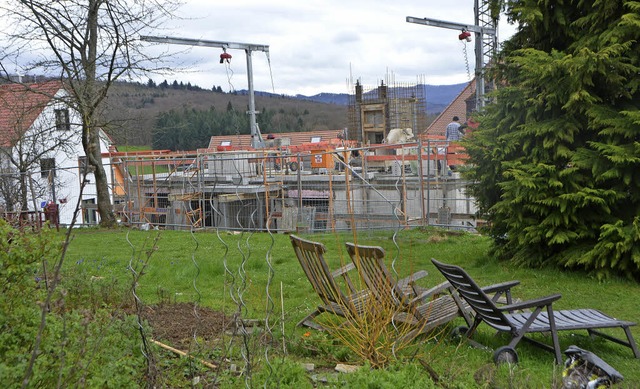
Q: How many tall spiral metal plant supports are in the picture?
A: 7